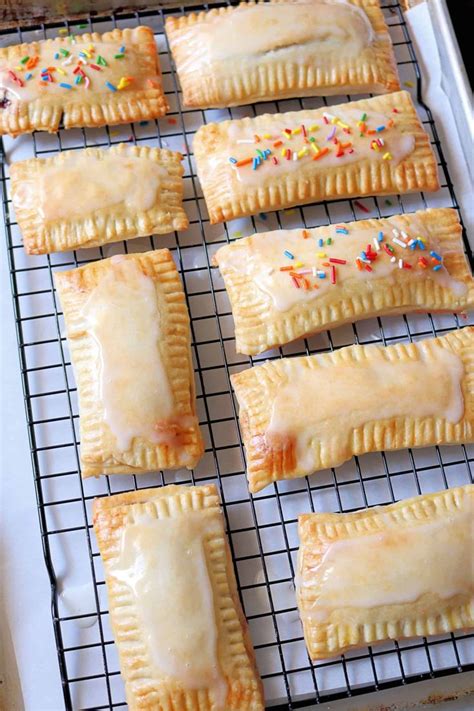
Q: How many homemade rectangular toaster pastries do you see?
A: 9